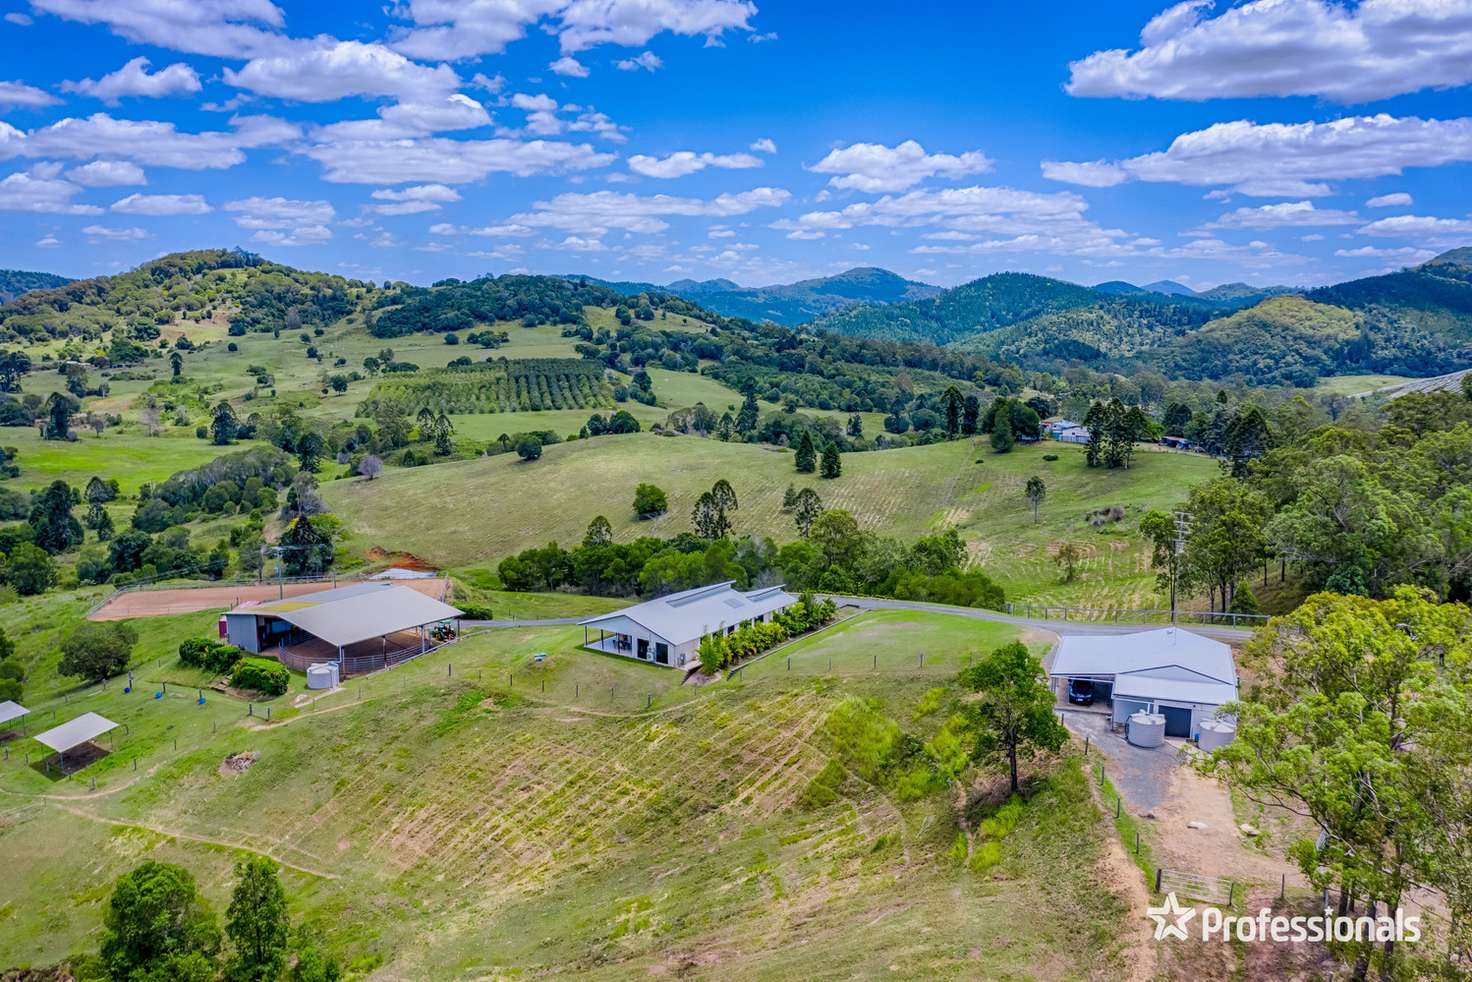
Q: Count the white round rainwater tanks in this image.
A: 3